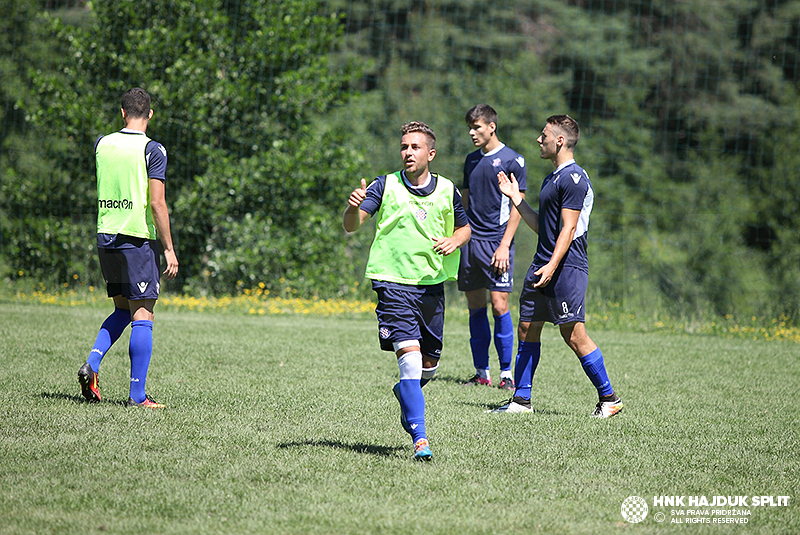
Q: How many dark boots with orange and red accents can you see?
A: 2